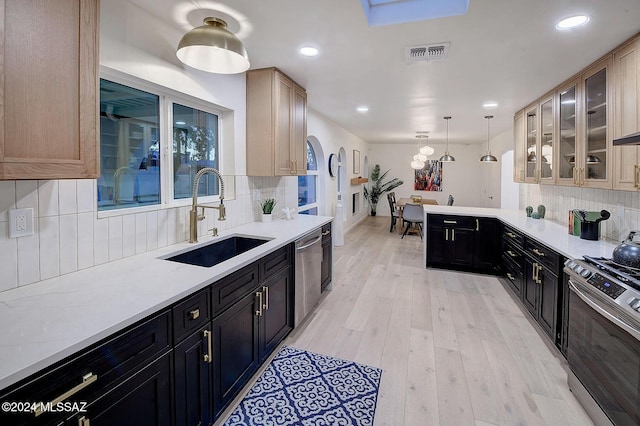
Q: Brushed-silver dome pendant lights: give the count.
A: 2